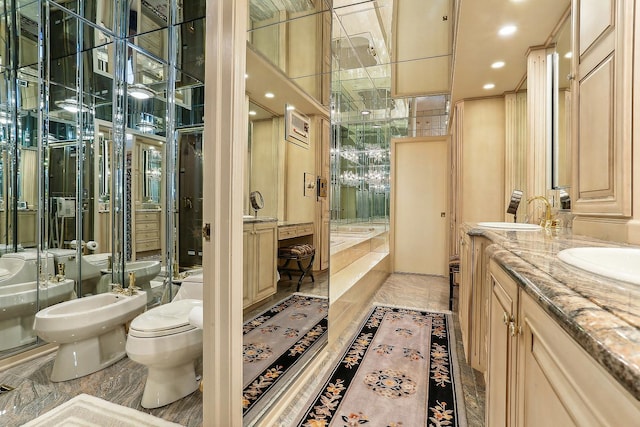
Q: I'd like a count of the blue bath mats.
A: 0